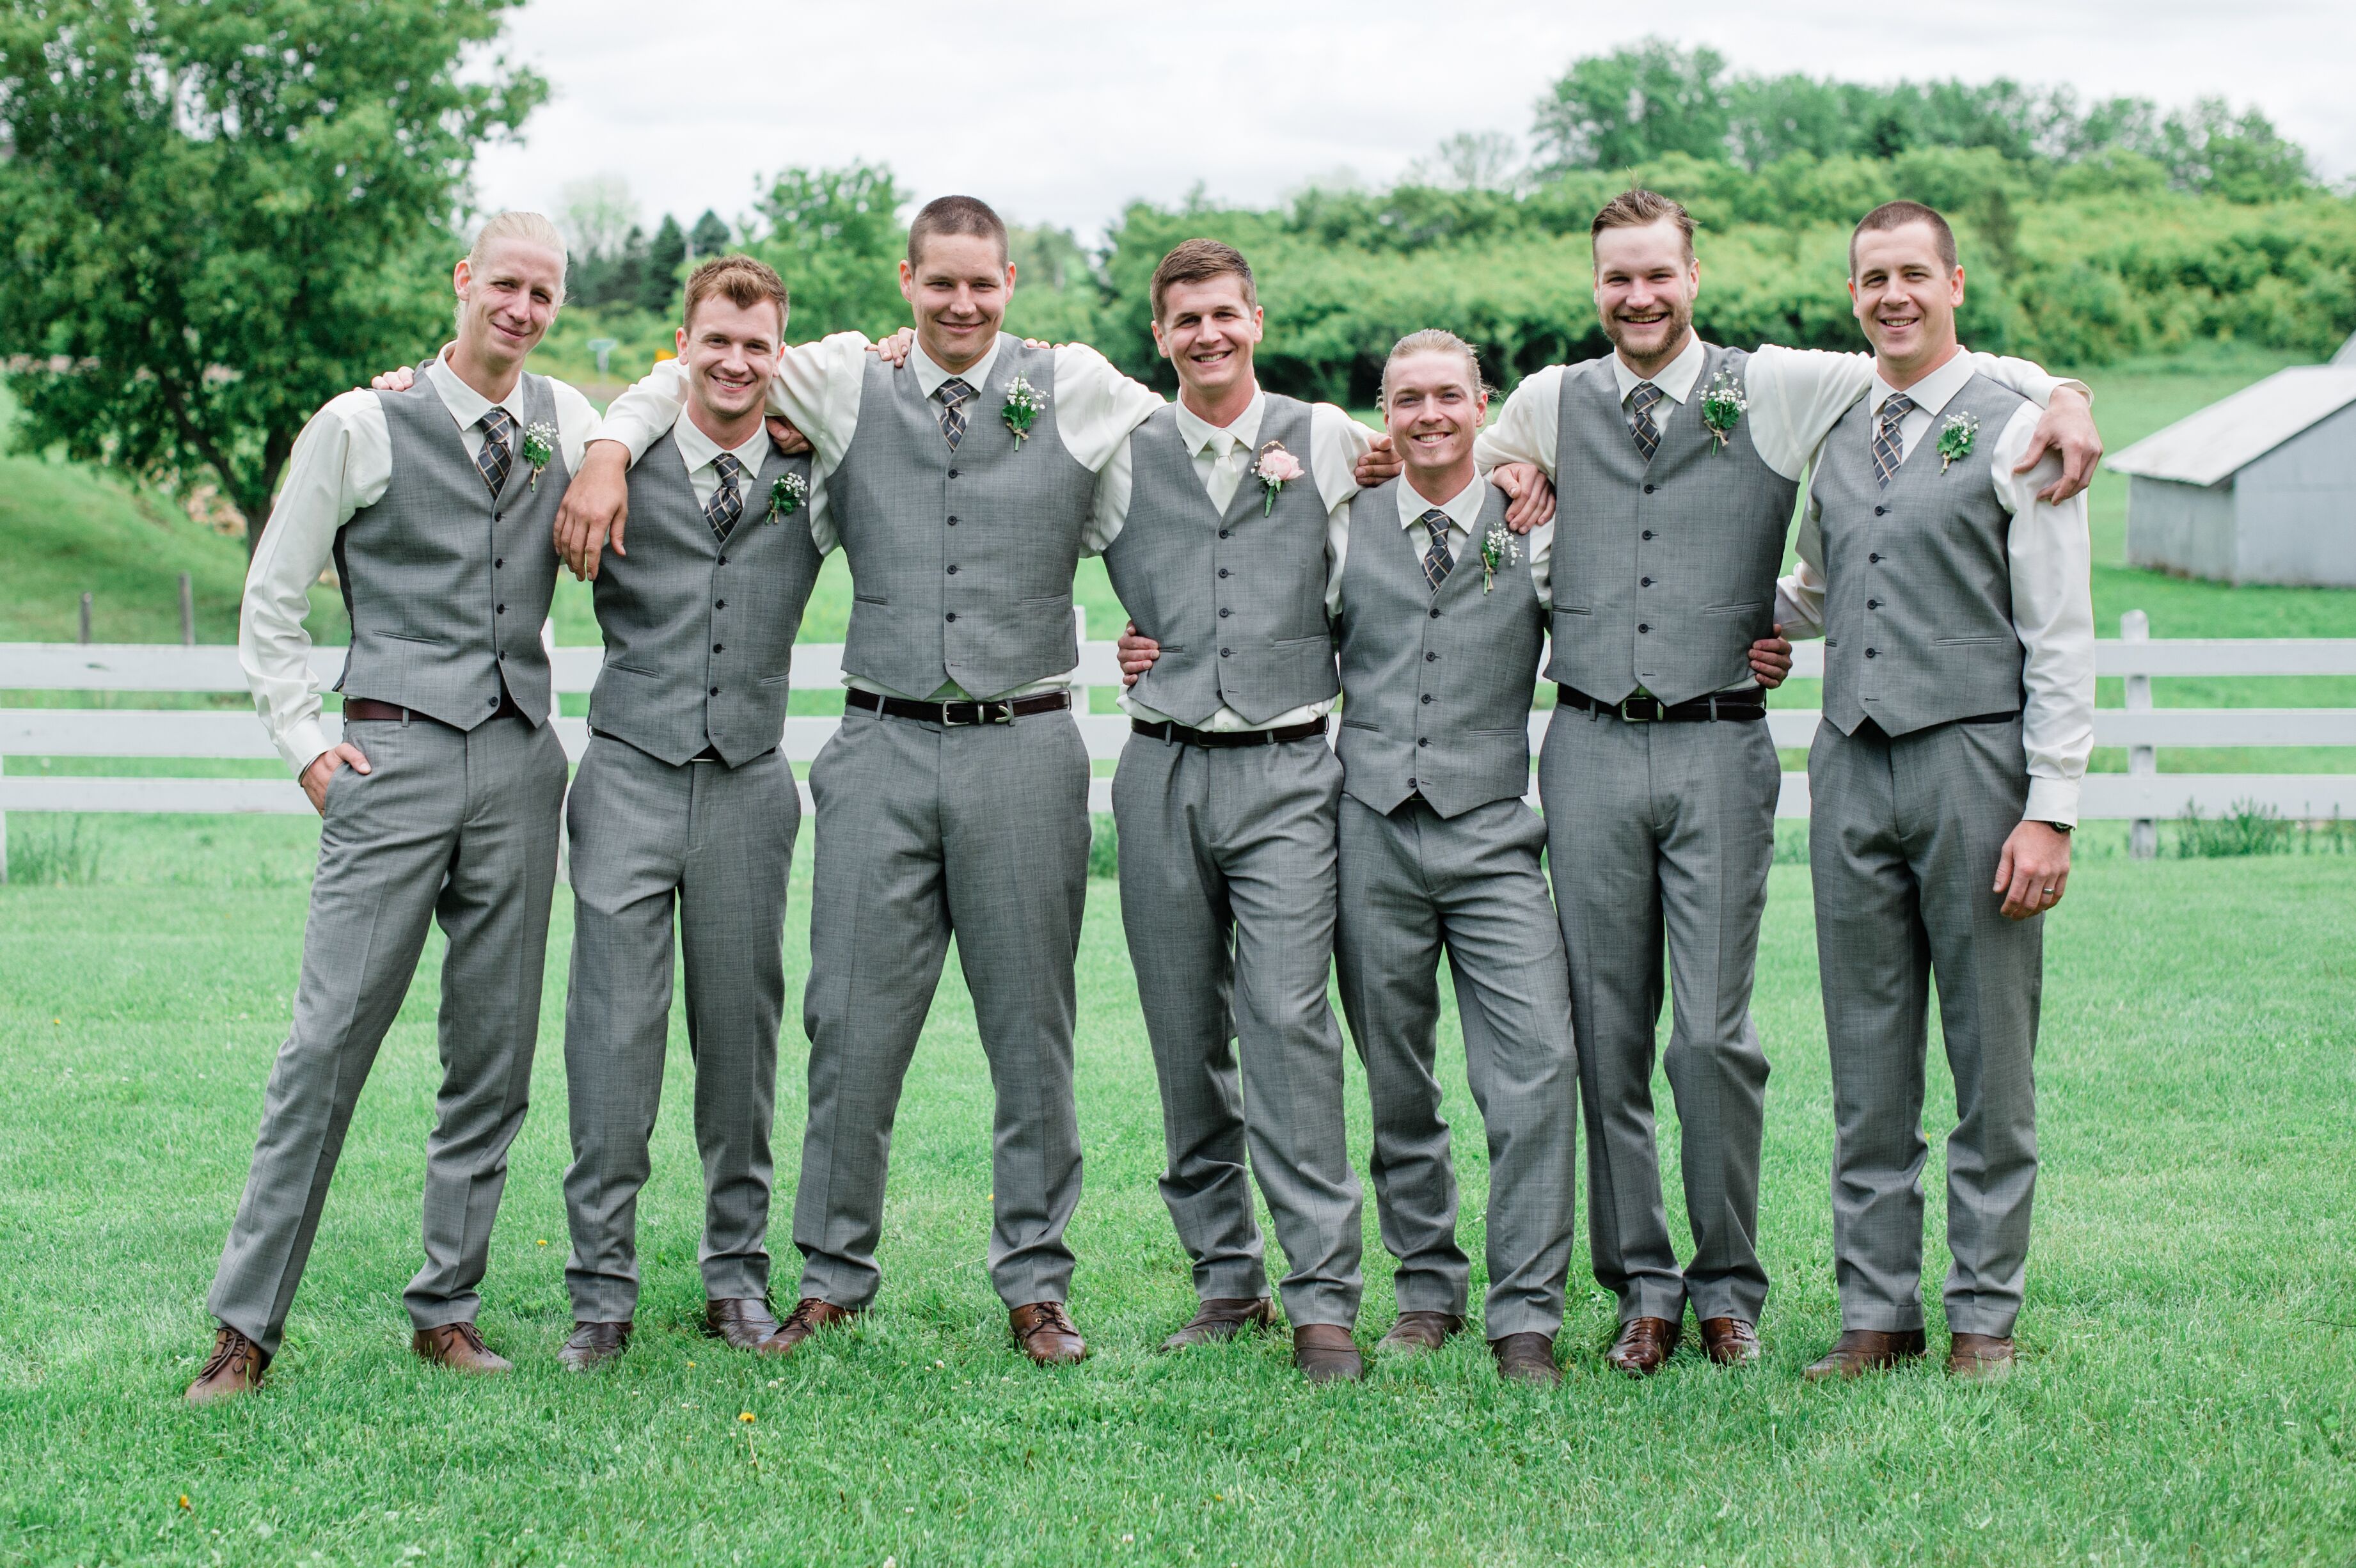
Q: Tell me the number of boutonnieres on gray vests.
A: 7